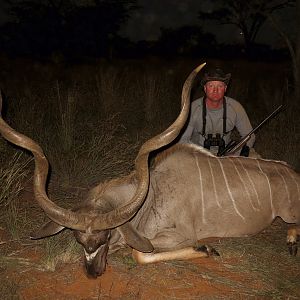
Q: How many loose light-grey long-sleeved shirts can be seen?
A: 1